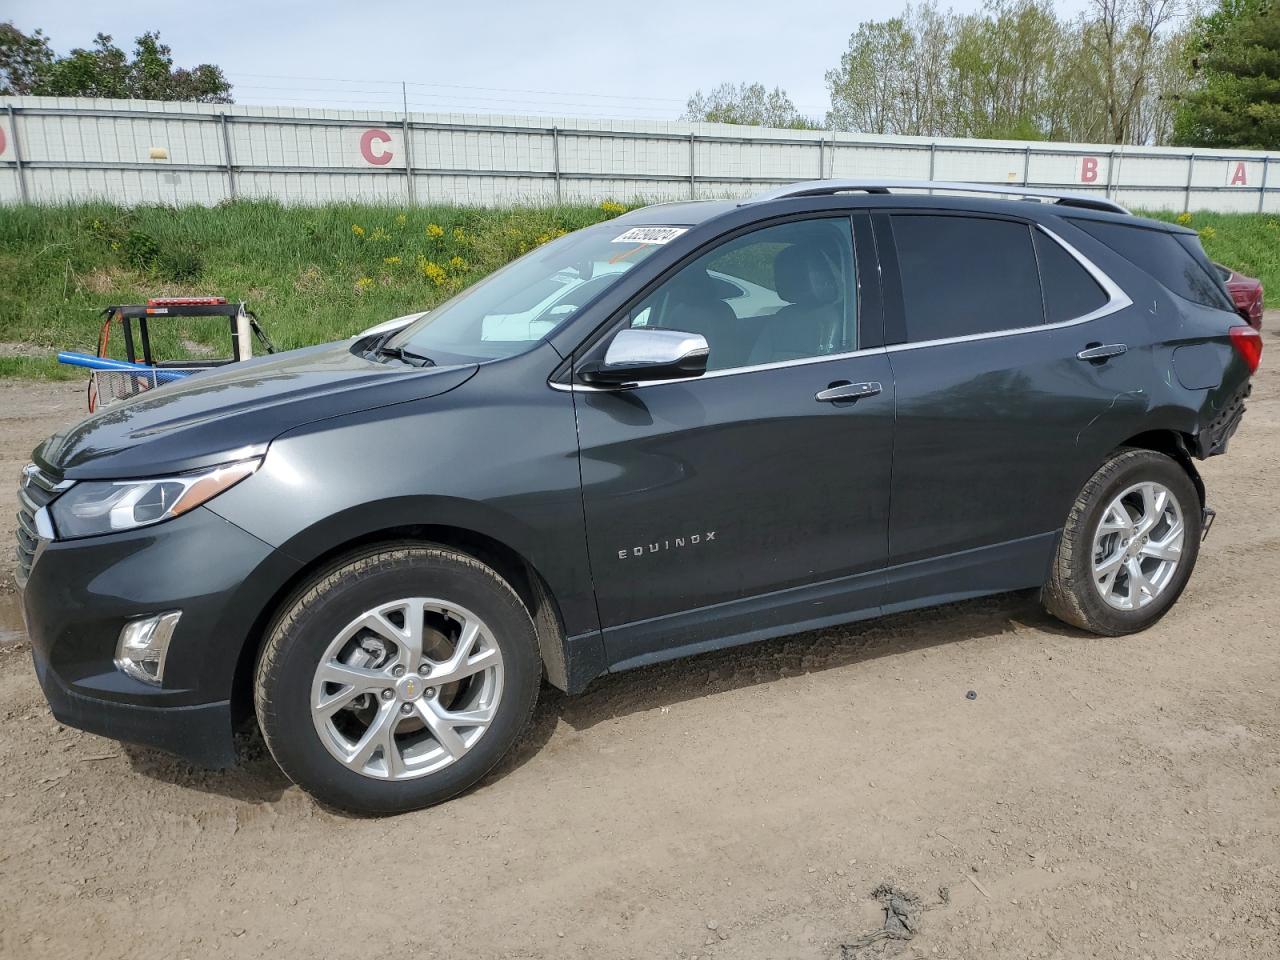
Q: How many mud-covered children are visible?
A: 0